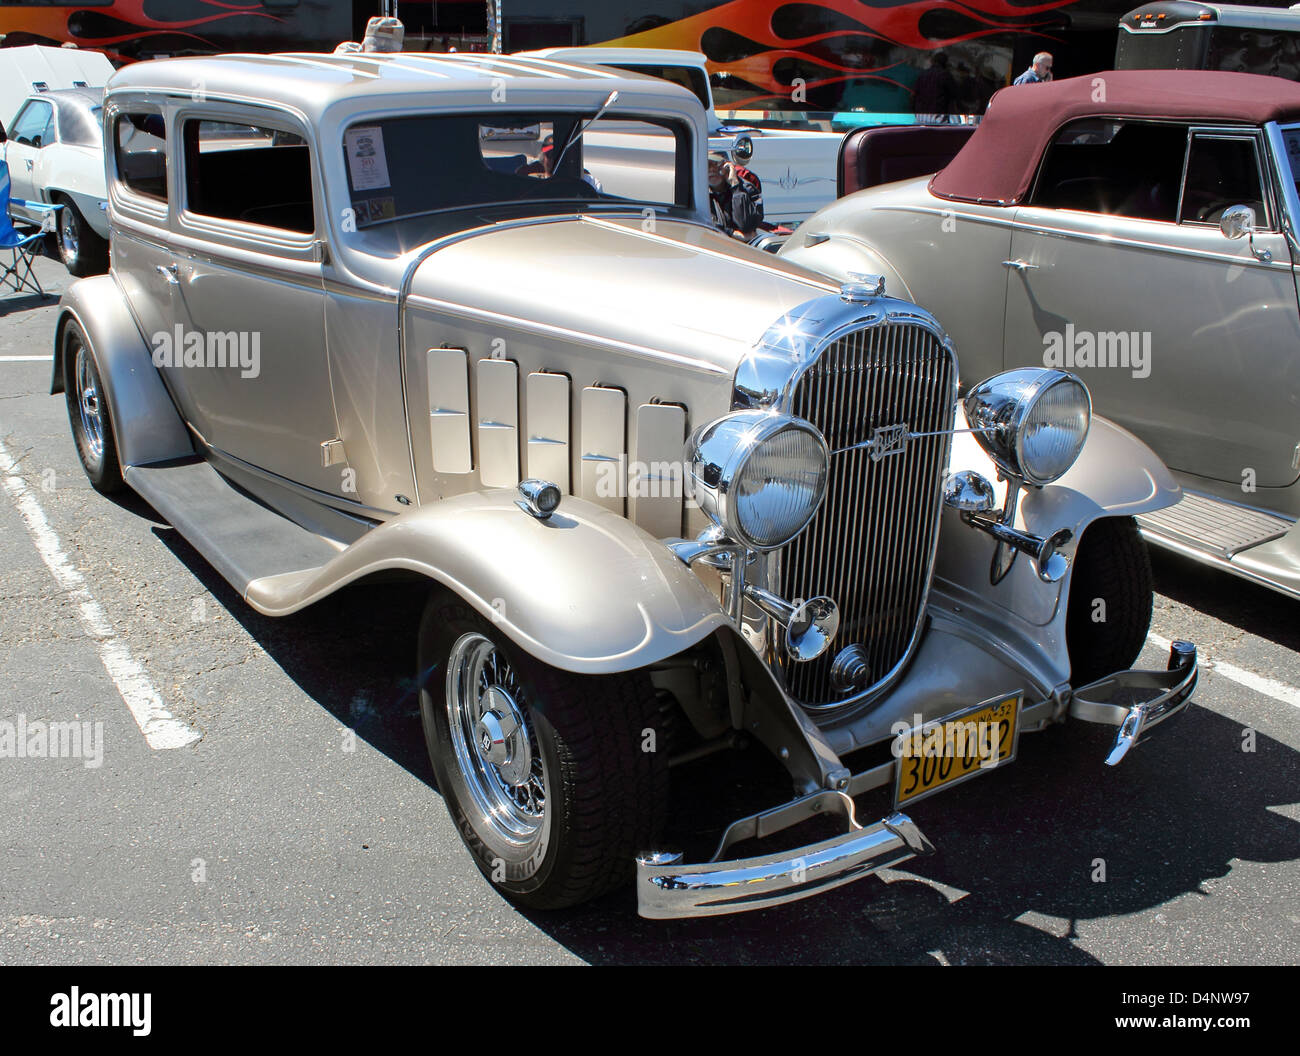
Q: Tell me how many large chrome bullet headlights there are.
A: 2